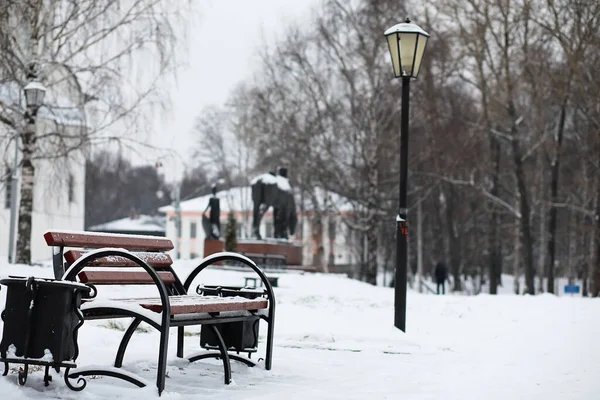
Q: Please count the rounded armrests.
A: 2